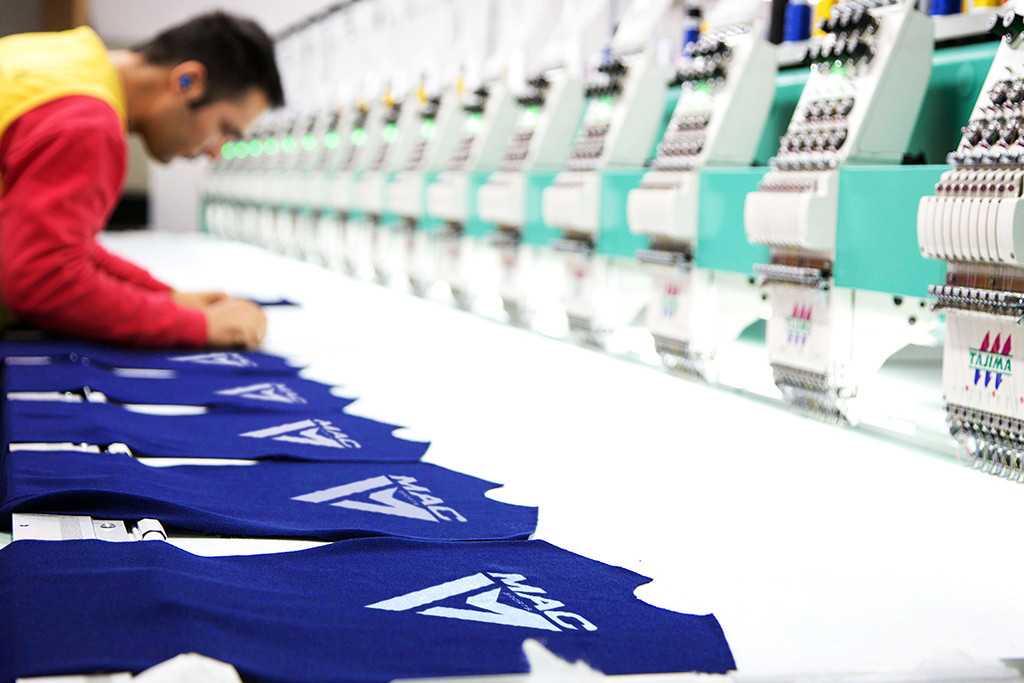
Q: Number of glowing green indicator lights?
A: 15